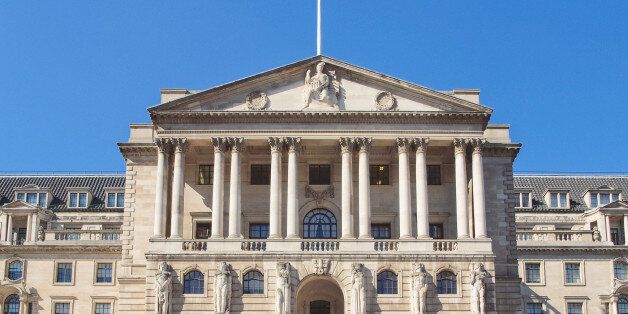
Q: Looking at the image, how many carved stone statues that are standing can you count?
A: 6